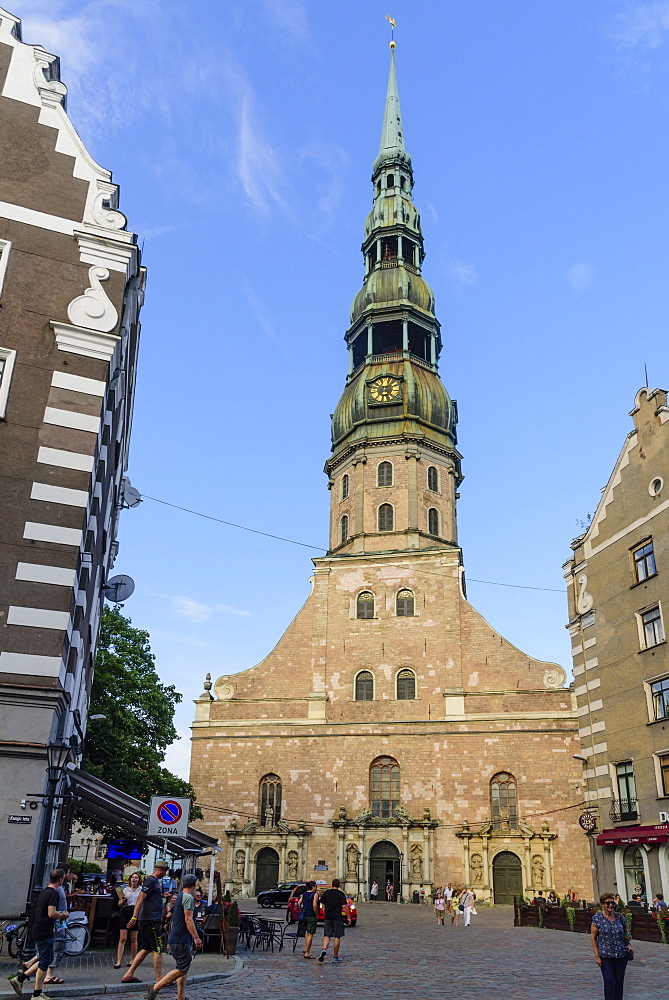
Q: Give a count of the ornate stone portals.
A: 3